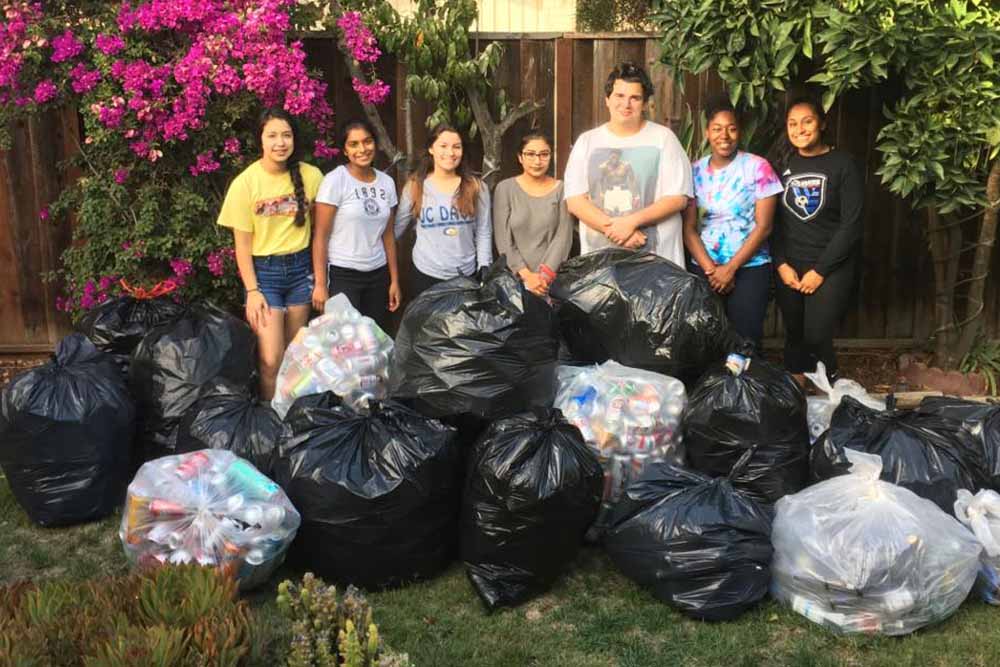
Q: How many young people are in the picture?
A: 7